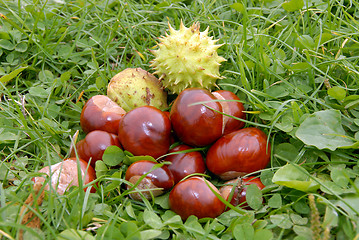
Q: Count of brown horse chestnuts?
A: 11